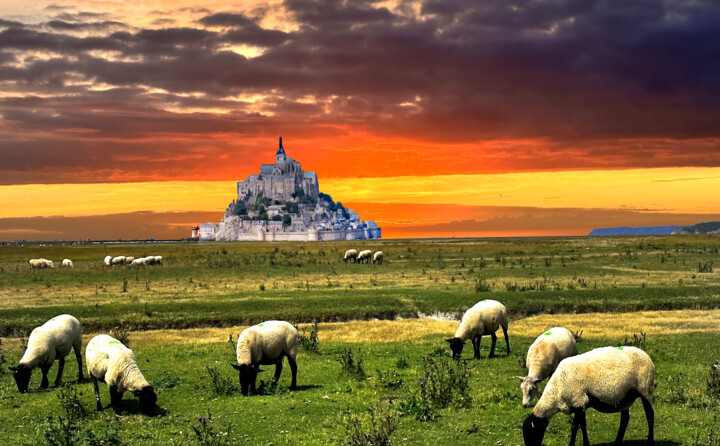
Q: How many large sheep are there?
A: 6